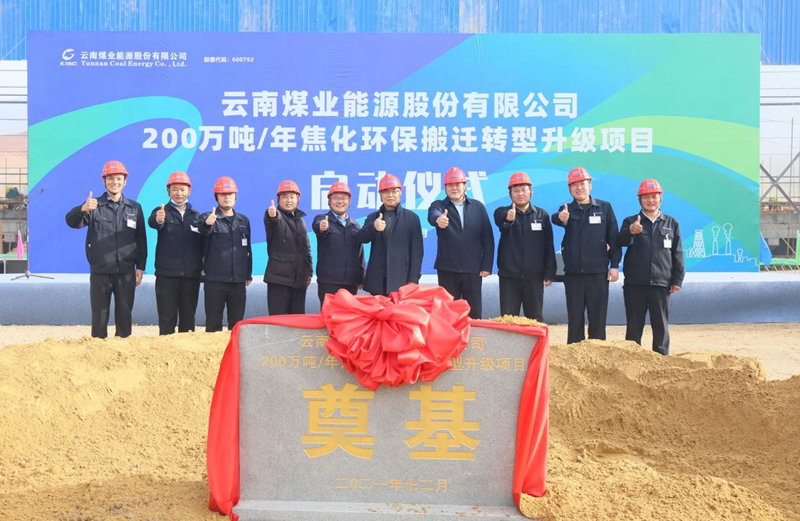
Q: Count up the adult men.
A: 10